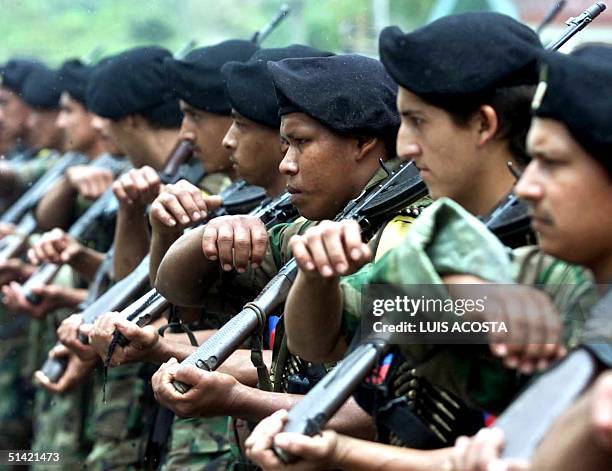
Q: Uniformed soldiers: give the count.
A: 9